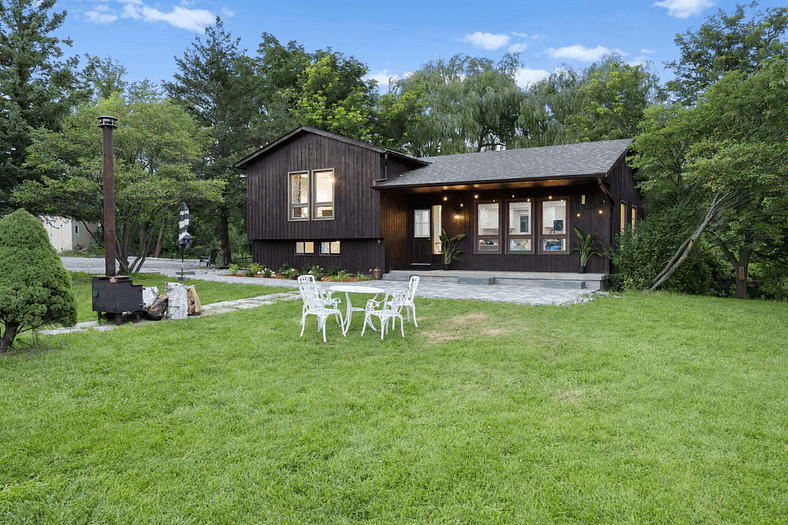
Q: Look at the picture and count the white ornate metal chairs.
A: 4